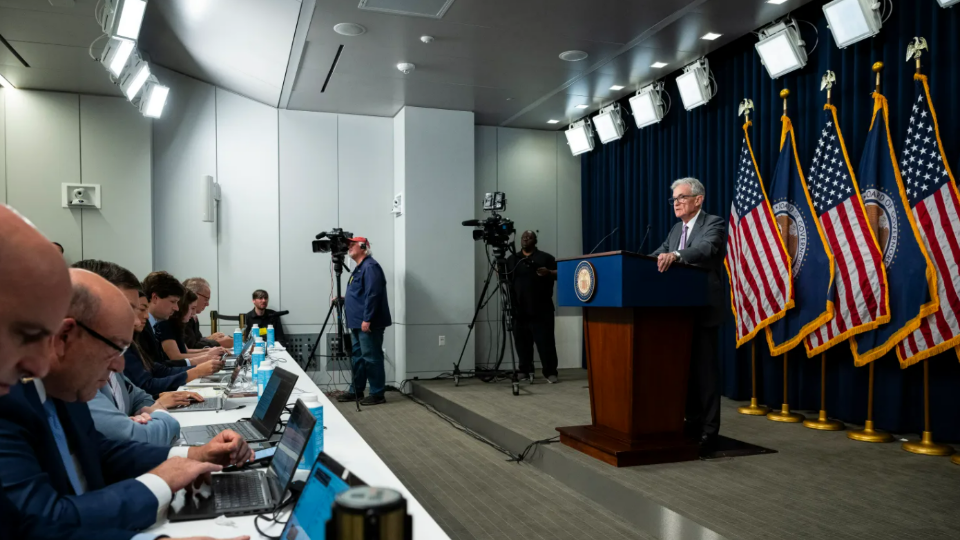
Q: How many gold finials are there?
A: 2